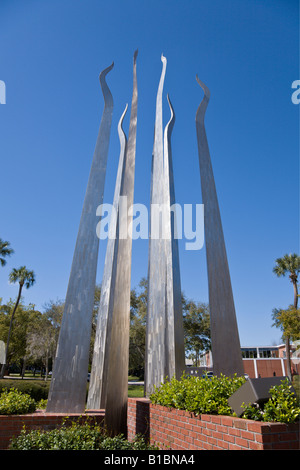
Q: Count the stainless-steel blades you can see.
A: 6